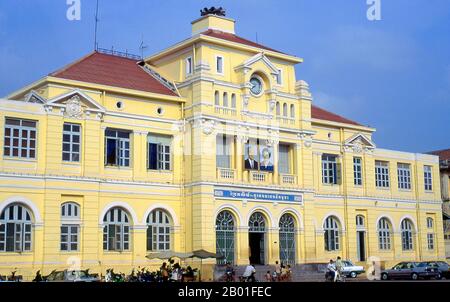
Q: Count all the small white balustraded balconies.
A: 3